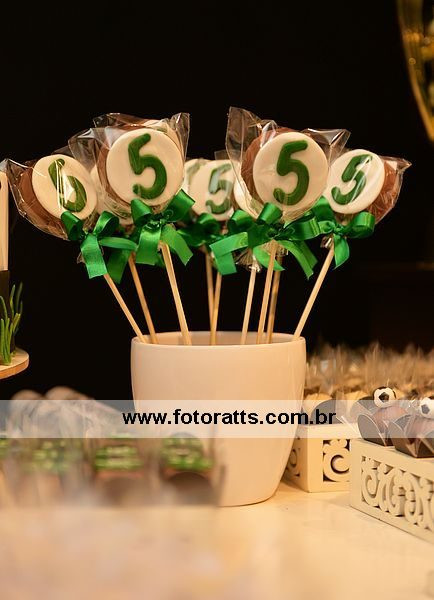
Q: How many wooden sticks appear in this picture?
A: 9